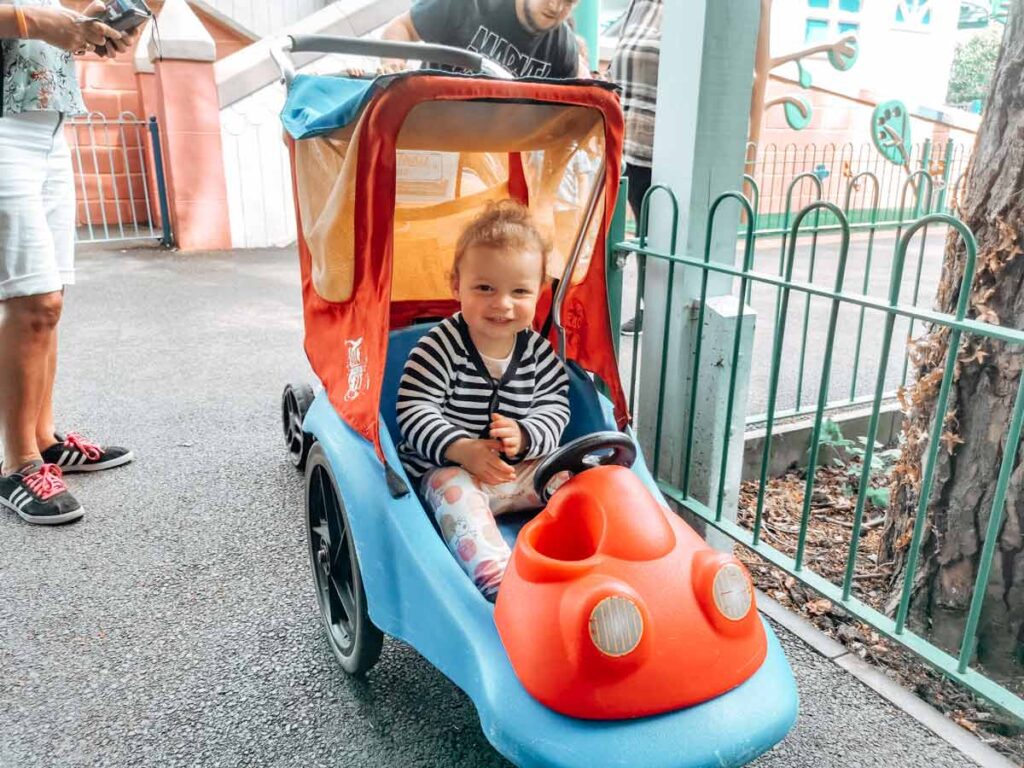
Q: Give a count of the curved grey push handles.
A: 1